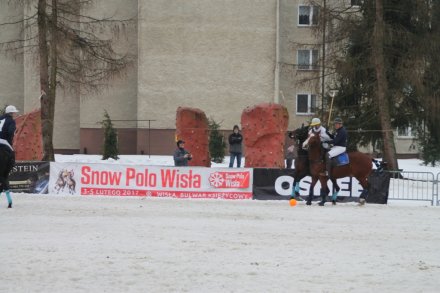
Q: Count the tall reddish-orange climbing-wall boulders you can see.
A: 3